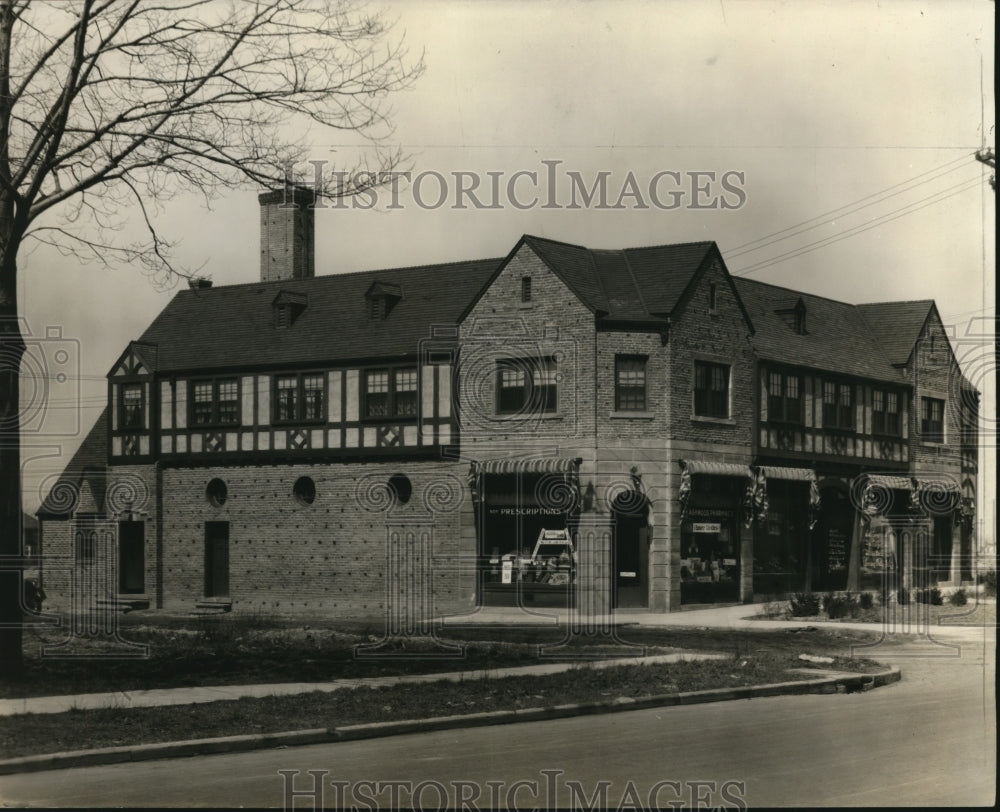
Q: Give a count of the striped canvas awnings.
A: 5